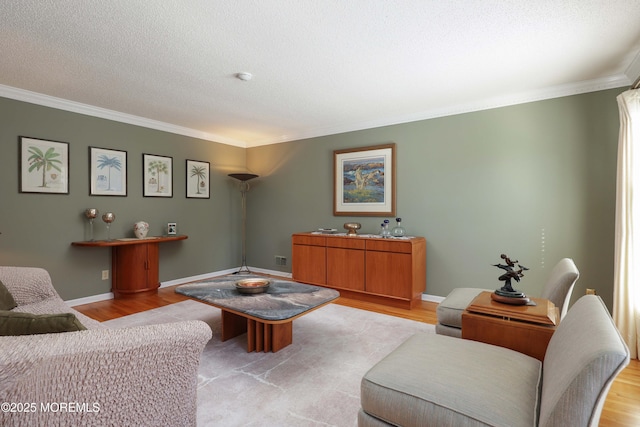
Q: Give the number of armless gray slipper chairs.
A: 2